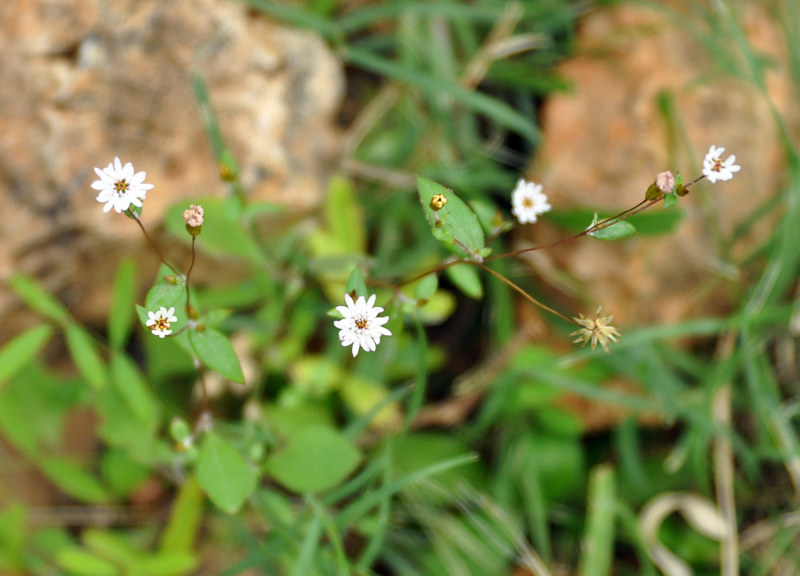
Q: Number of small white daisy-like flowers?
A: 5